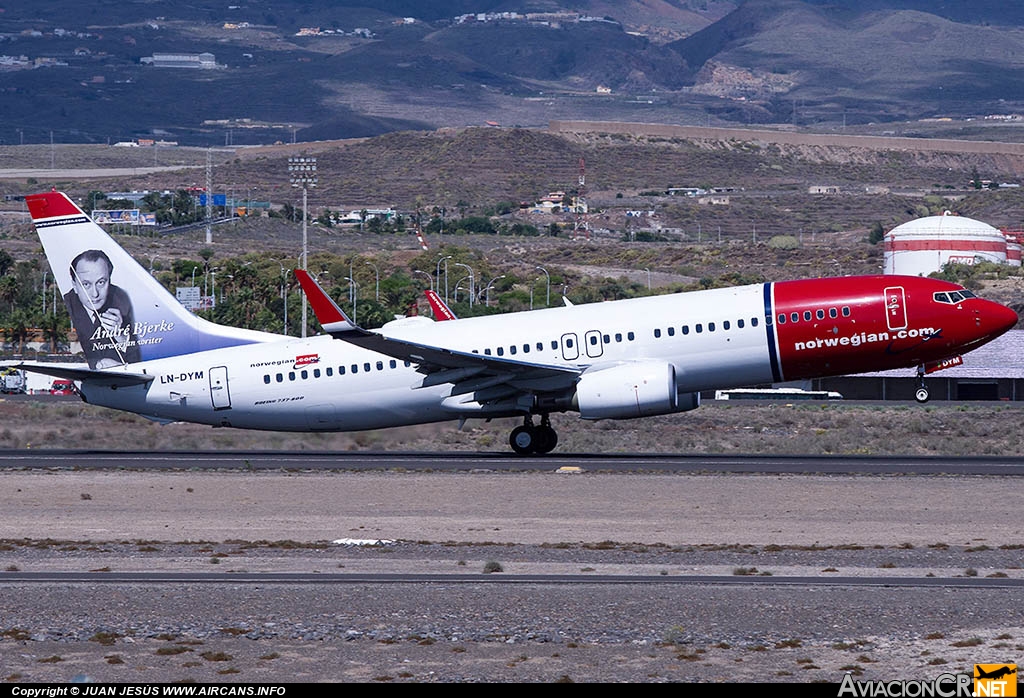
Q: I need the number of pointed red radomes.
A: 1